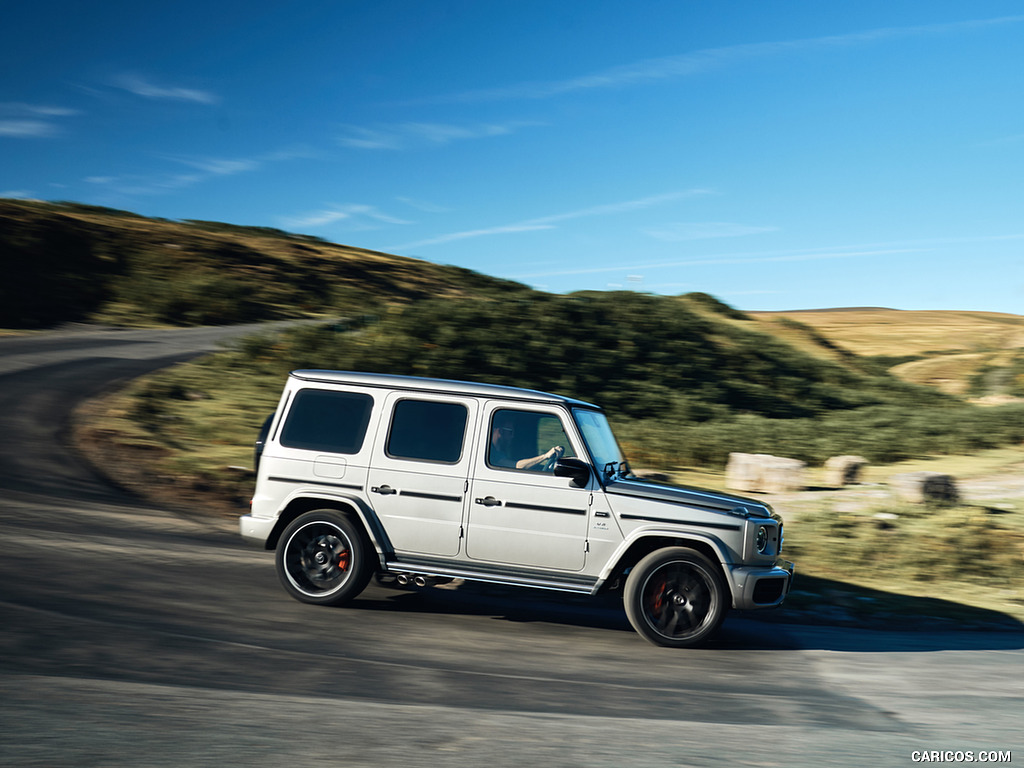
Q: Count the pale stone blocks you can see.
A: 3